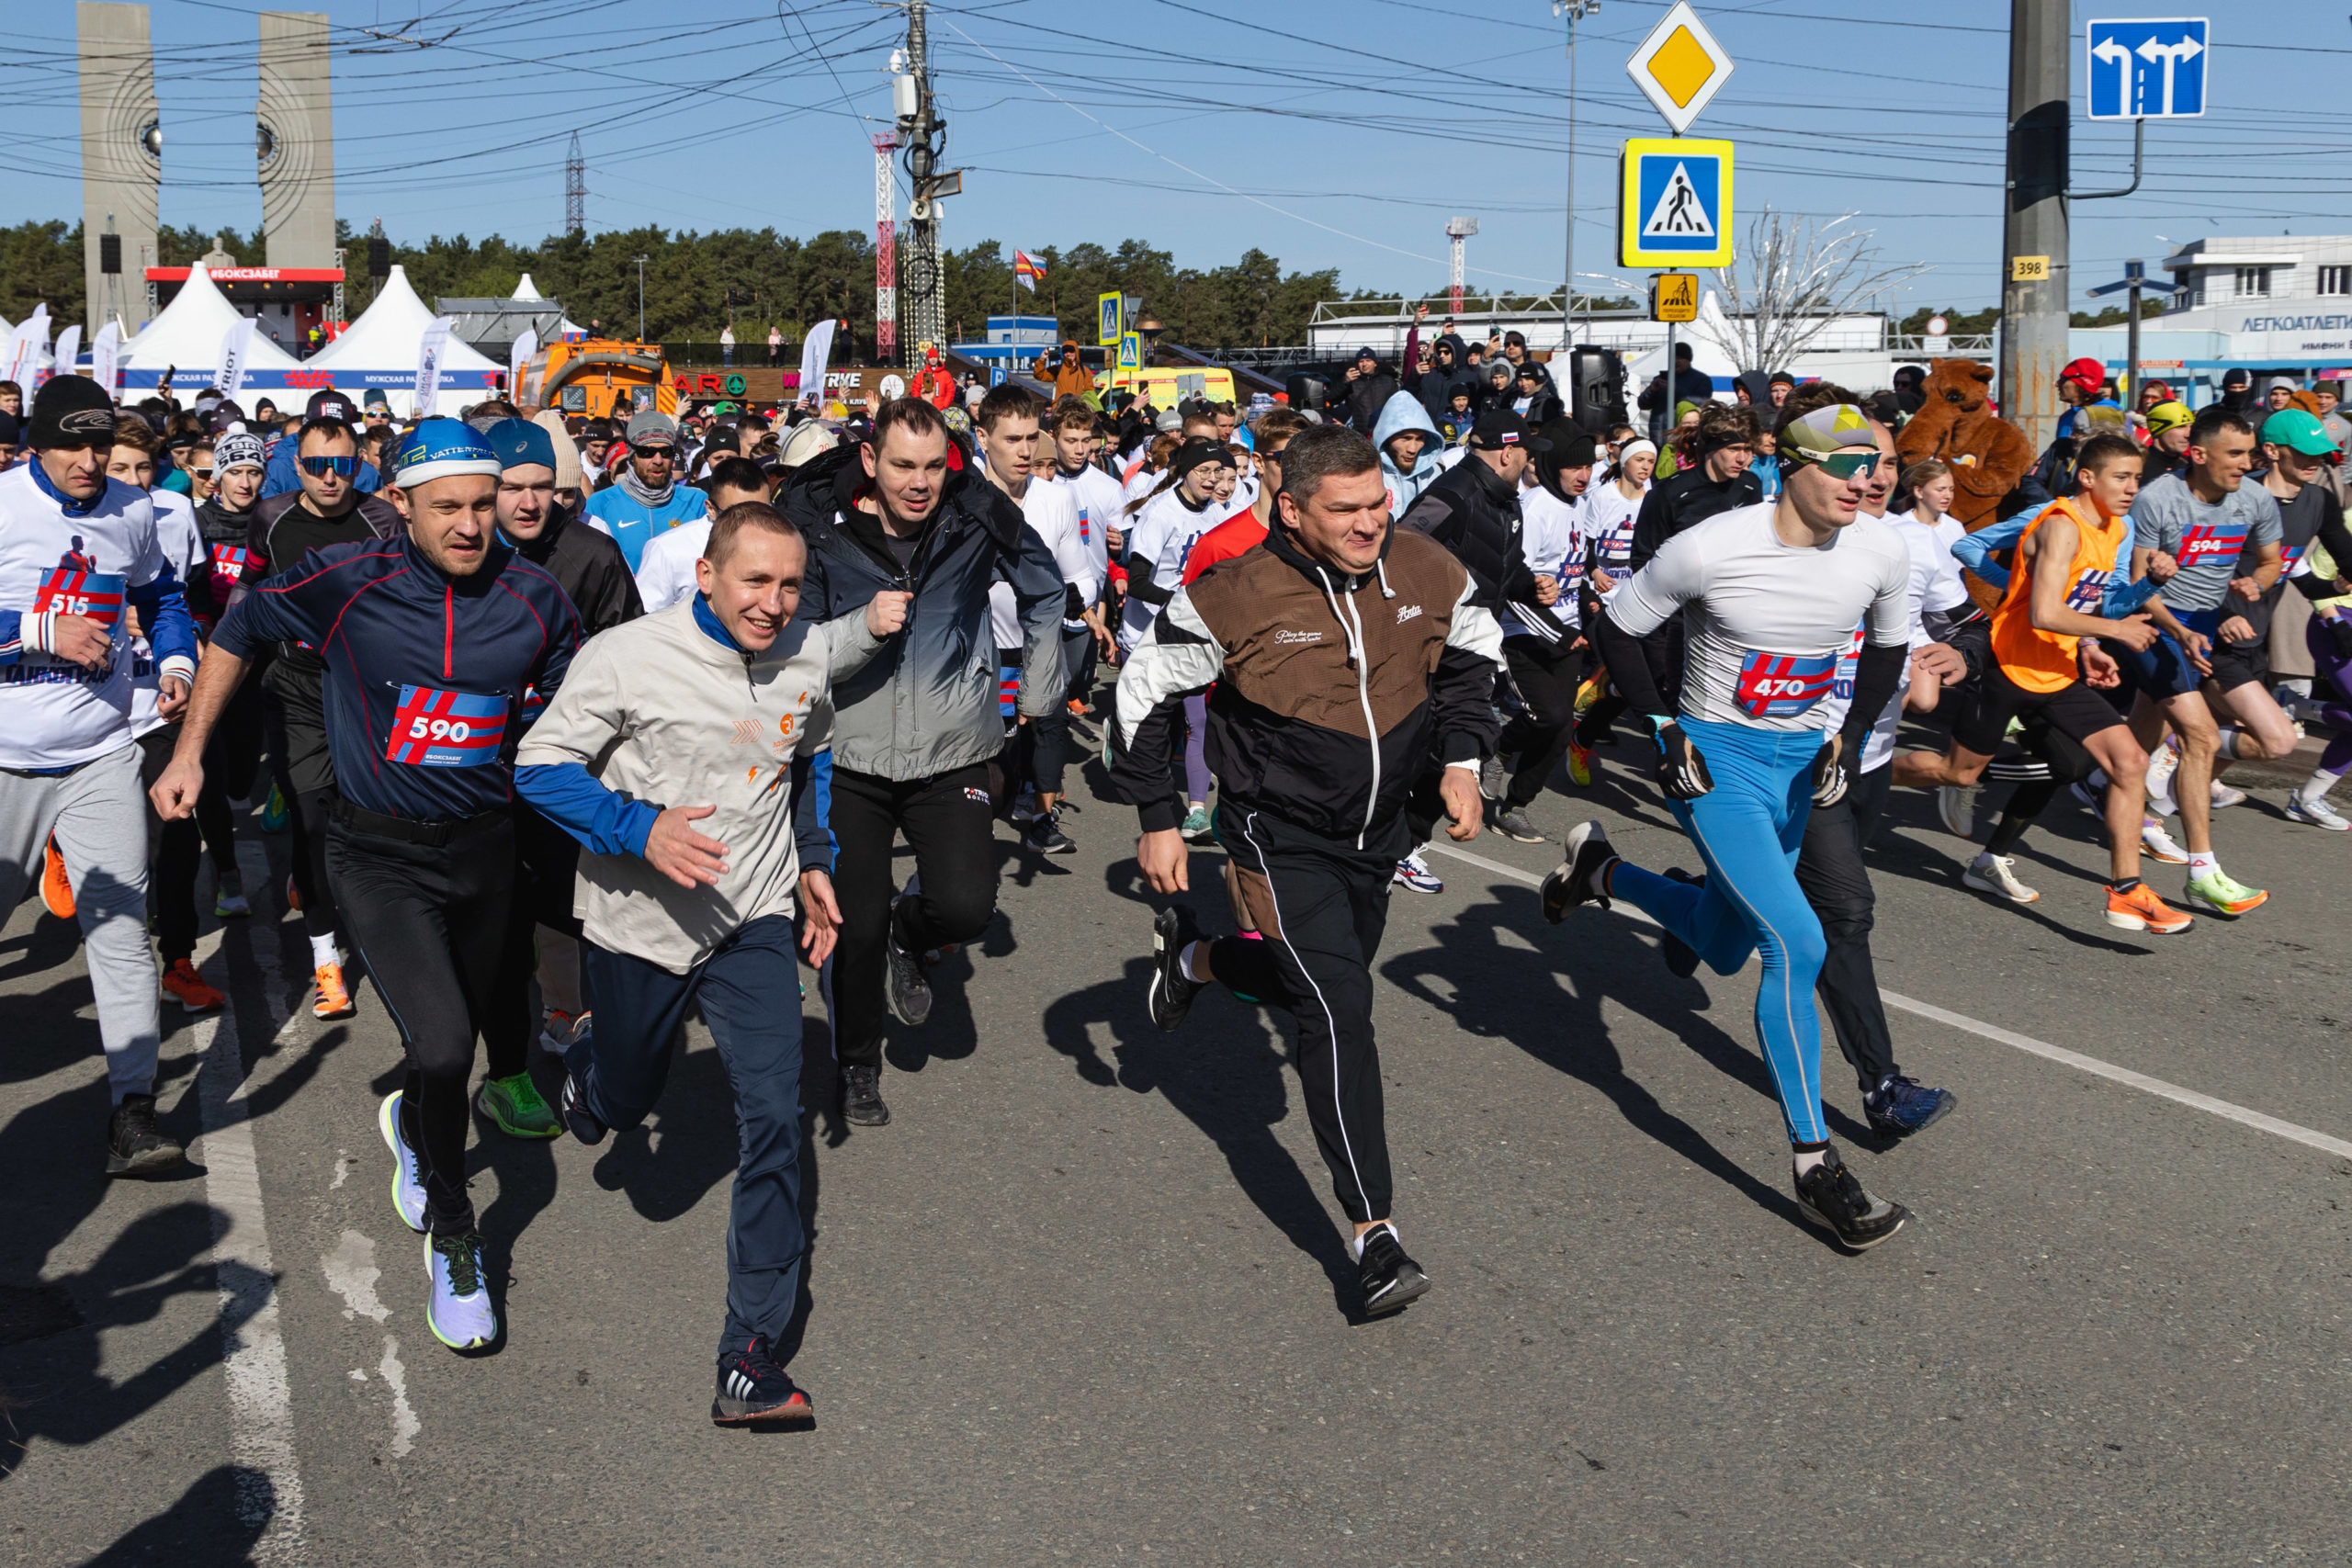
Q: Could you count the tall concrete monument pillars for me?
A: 2